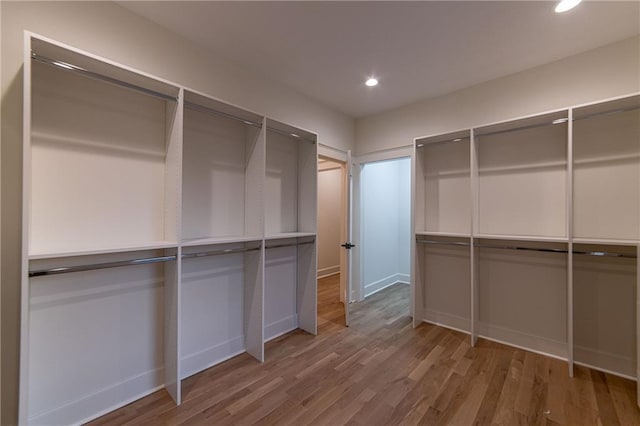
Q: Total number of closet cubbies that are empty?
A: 12